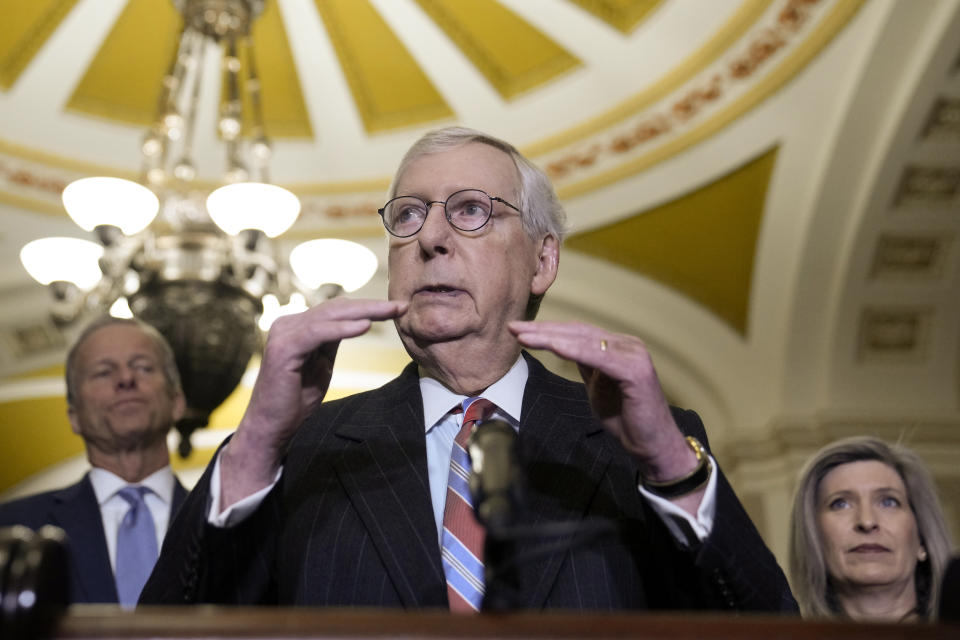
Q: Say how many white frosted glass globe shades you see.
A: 4